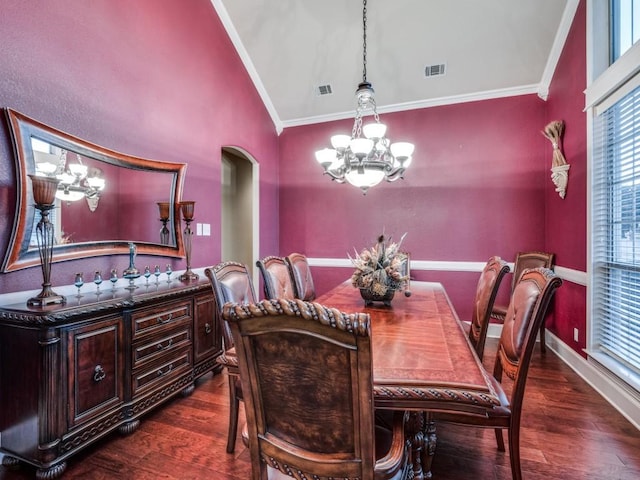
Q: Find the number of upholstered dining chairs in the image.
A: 8